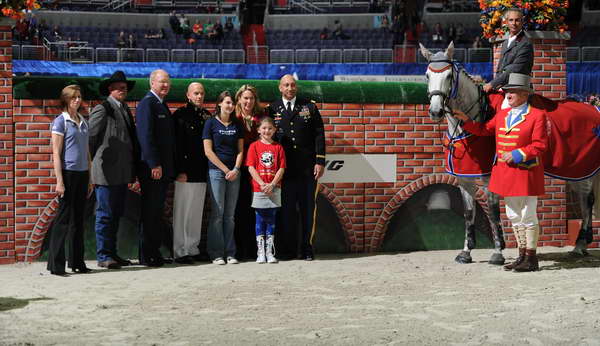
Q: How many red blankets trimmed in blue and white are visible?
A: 1